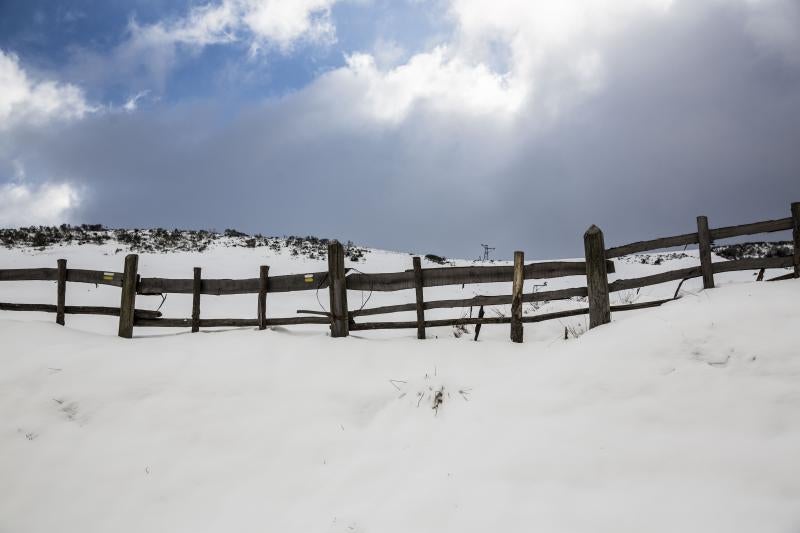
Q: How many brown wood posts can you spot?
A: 10